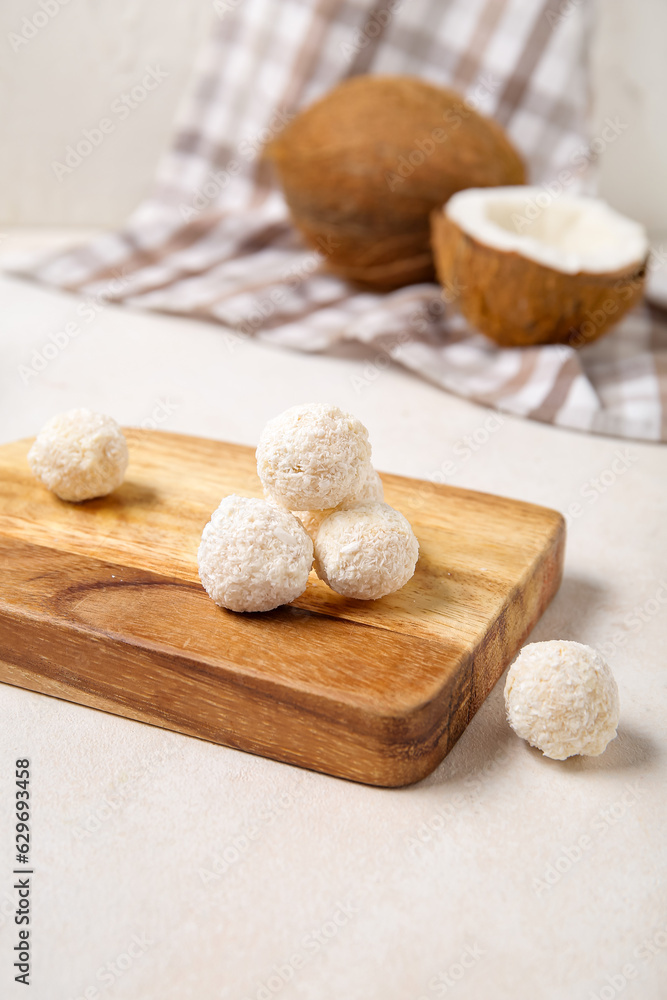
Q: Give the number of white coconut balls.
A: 6